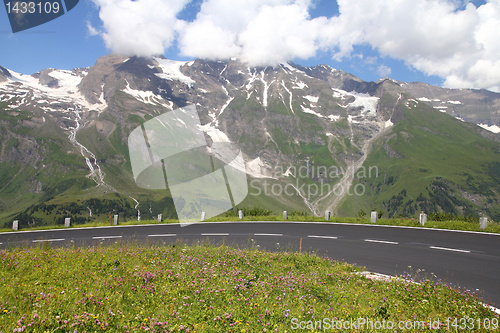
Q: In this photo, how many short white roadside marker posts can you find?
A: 11